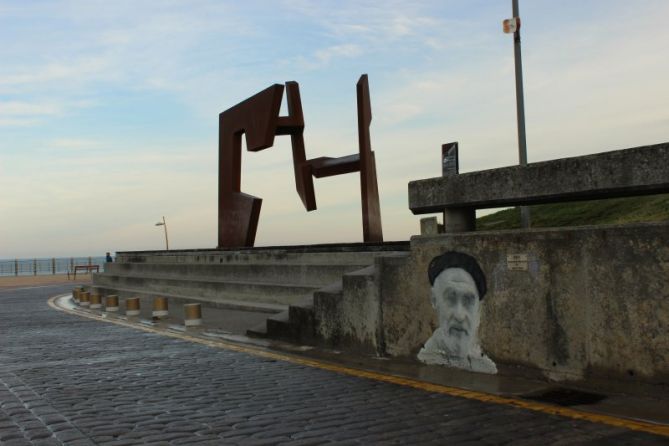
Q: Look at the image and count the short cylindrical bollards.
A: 7